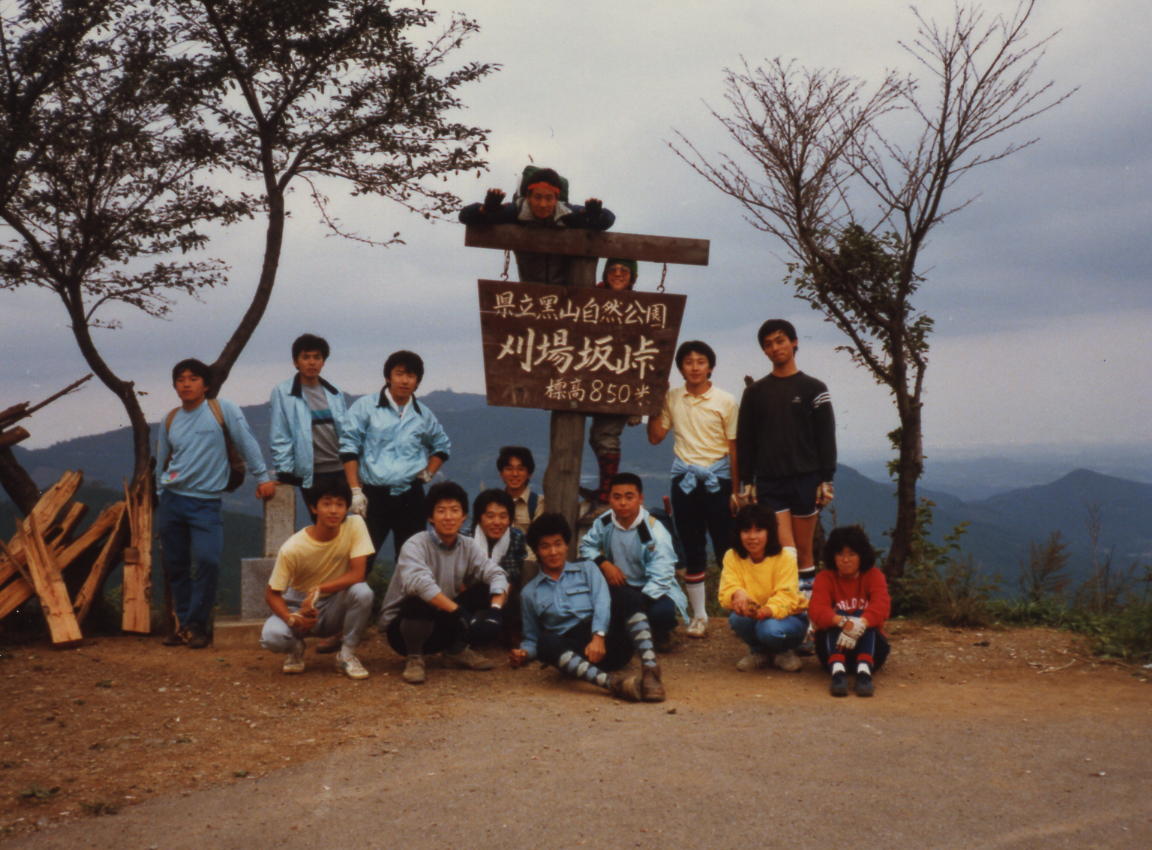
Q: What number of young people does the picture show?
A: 15